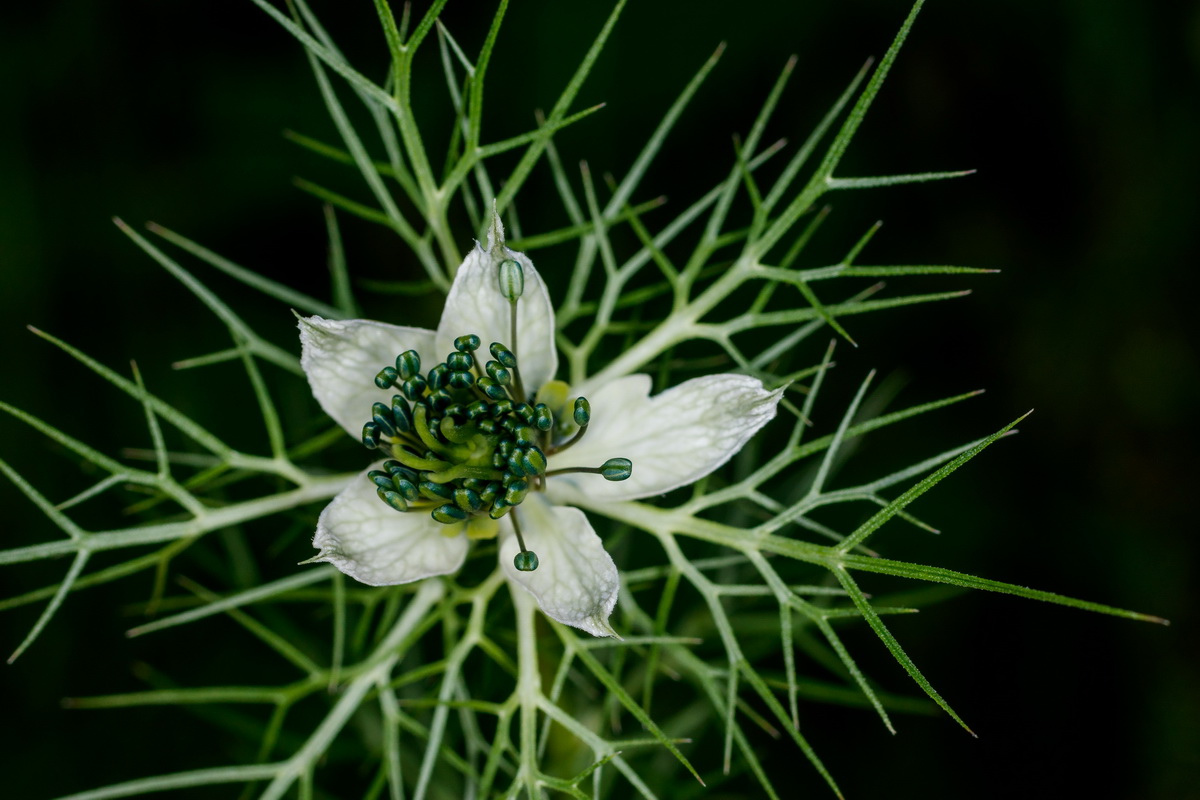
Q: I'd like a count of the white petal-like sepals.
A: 5